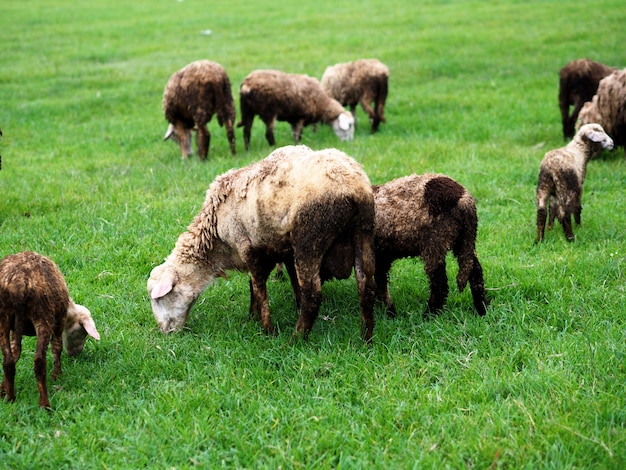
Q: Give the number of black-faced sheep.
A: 0